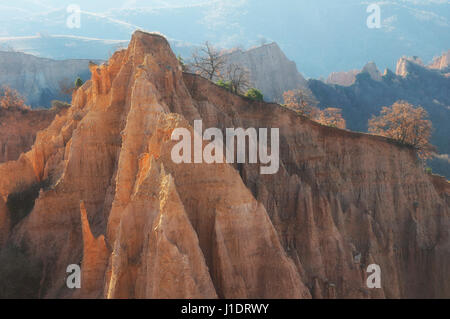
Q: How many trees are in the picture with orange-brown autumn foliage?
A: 4